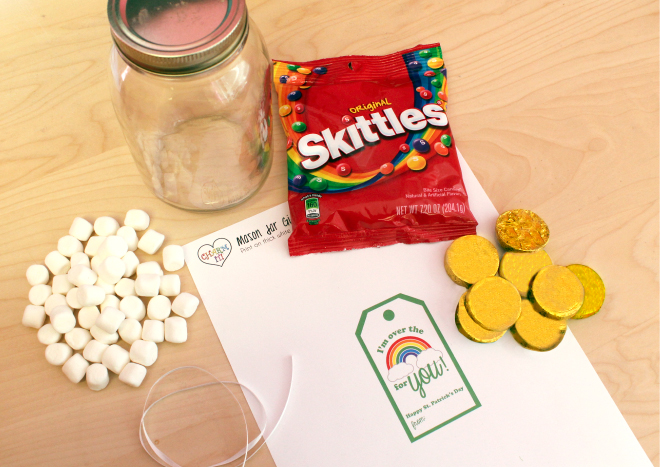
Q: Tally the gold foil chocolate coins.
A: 8